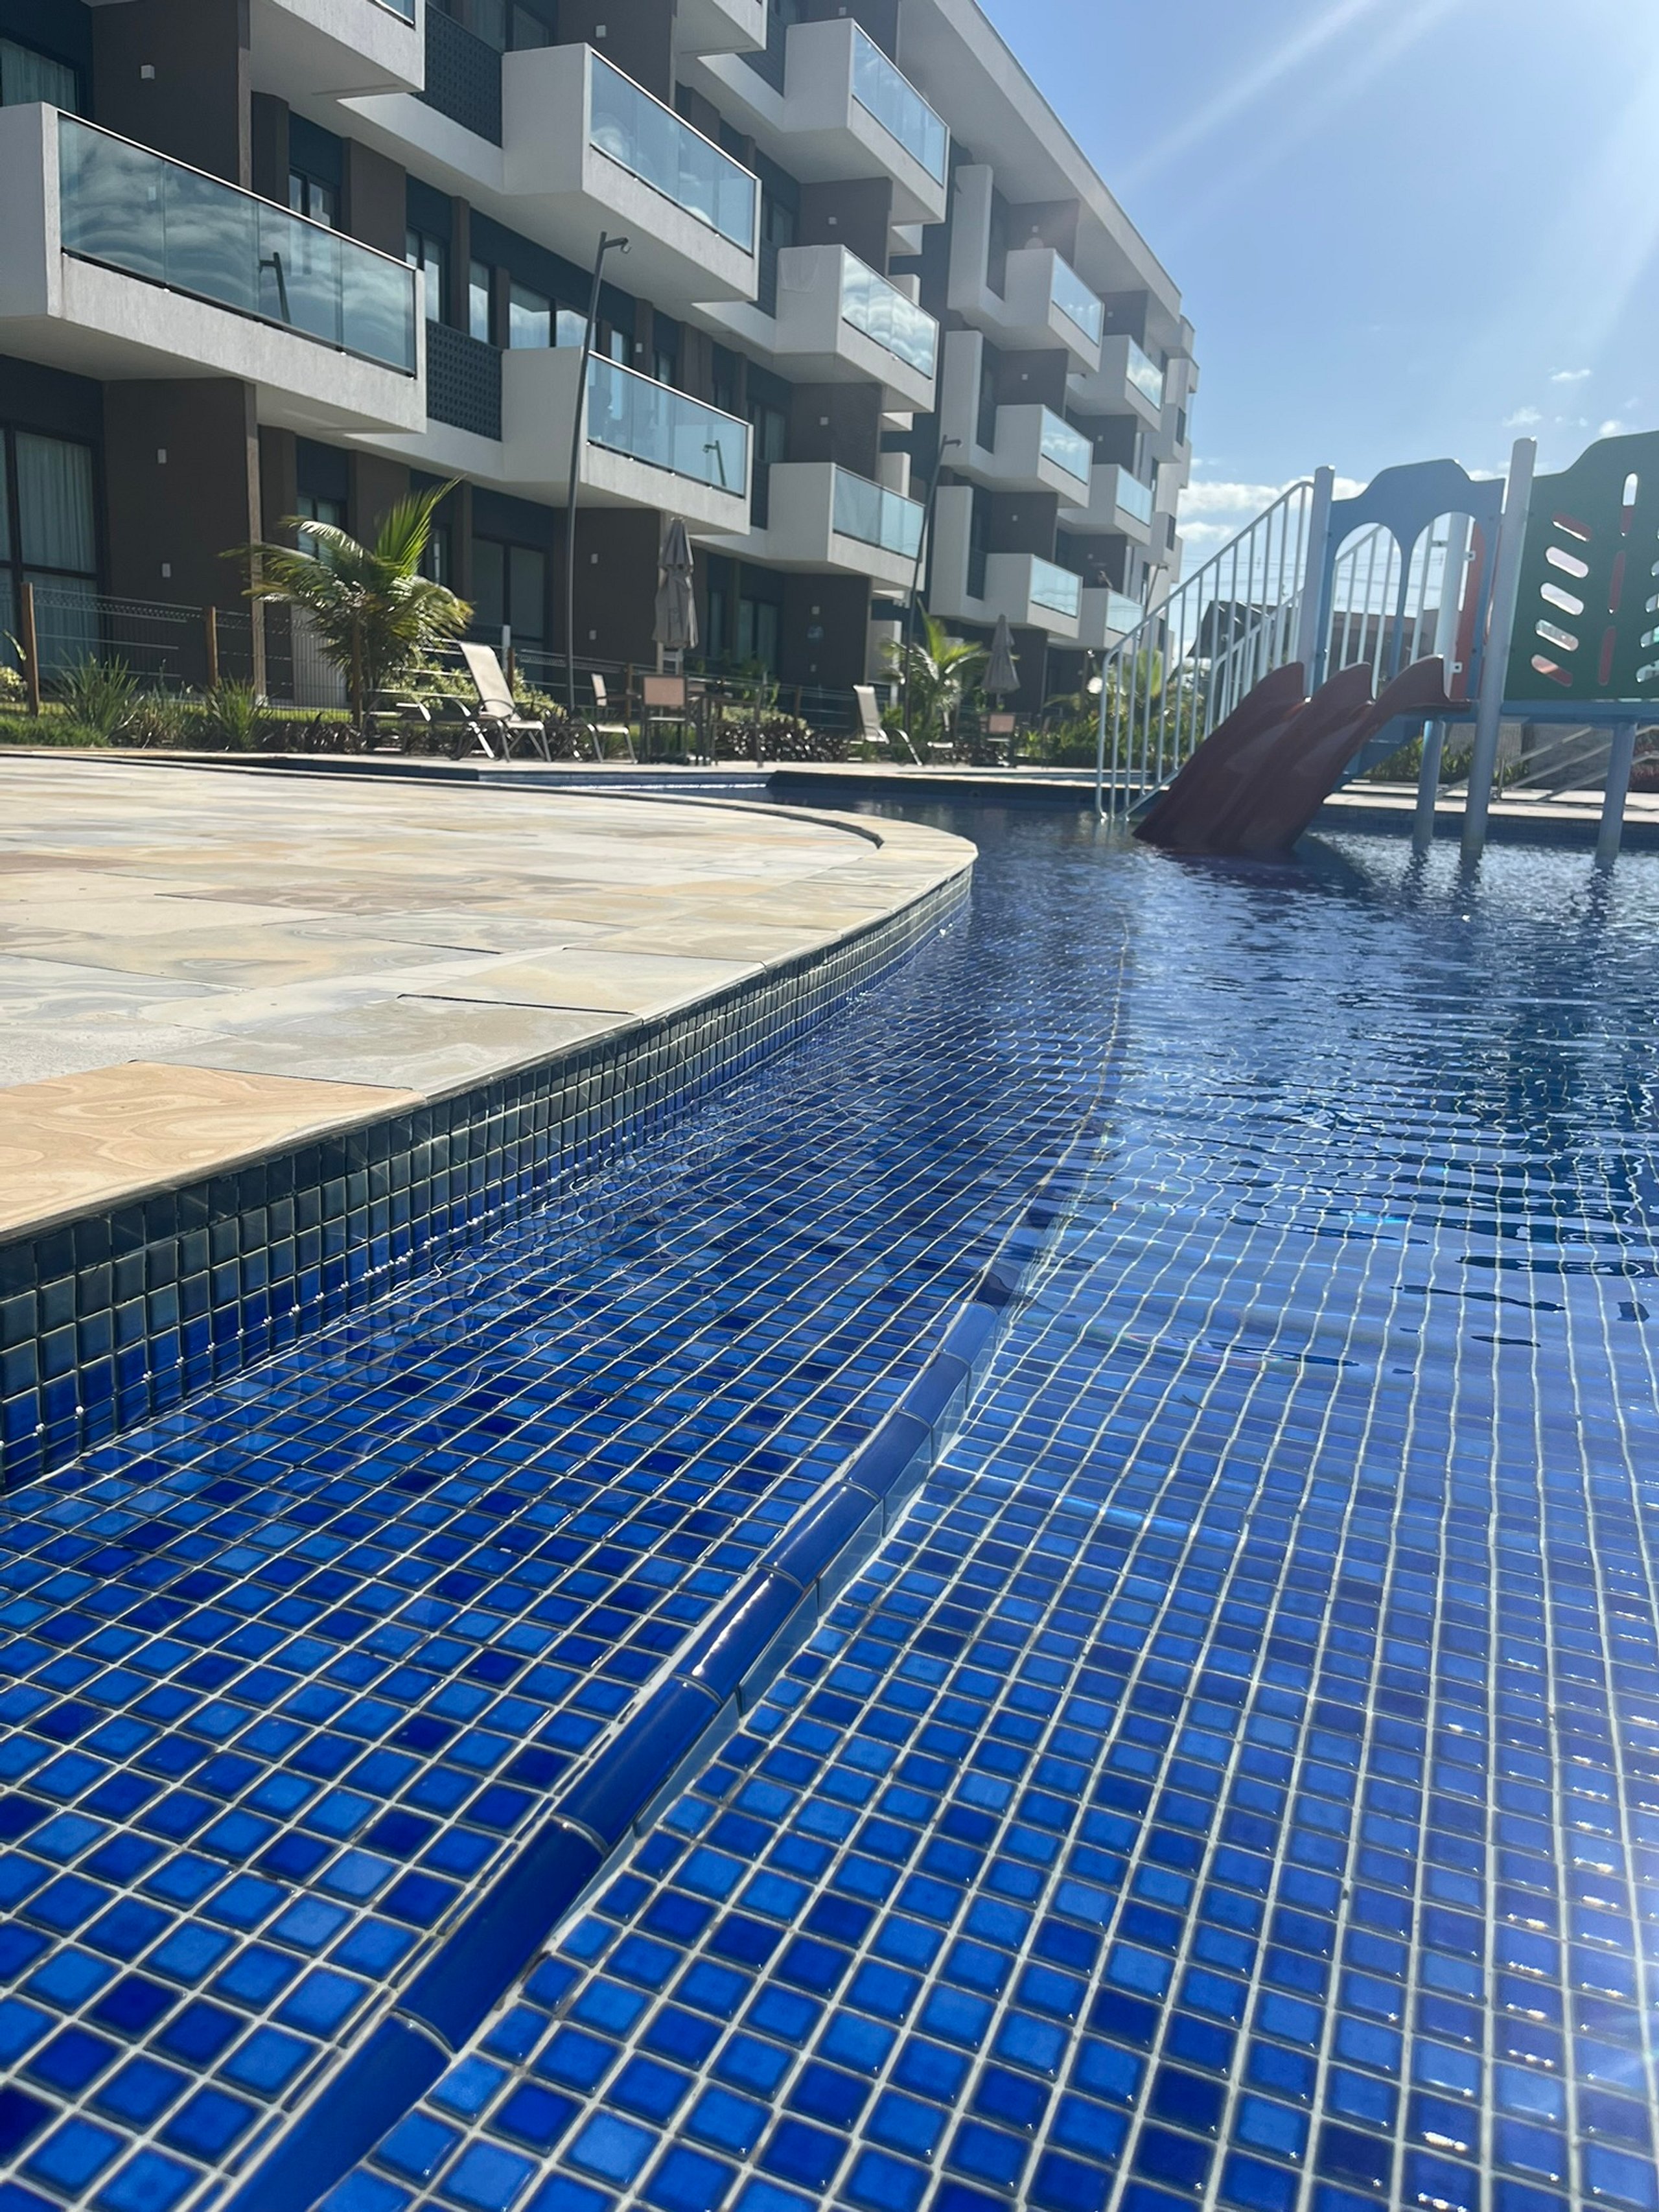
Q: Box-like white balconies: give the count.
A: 14